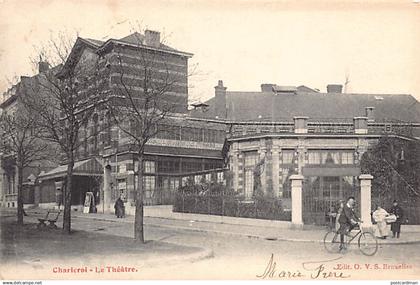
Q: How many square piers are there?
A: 2